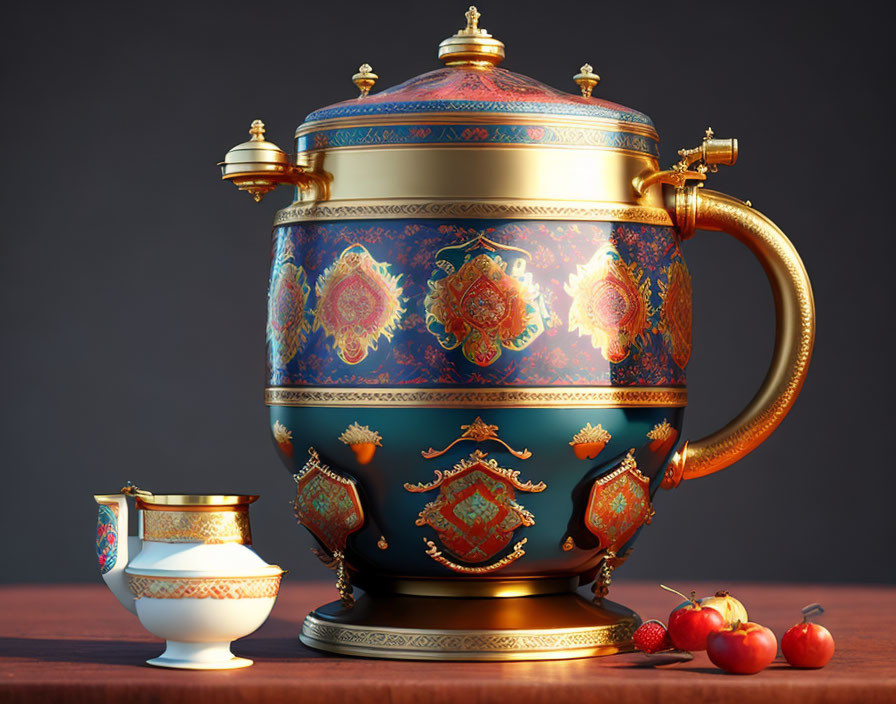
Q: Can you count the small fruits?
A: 5